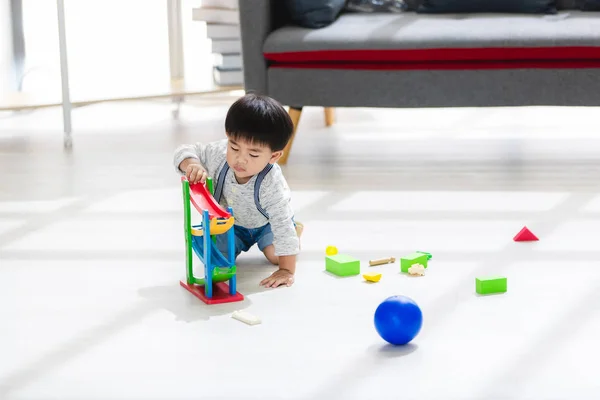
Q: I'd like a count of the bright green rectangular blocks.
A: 3